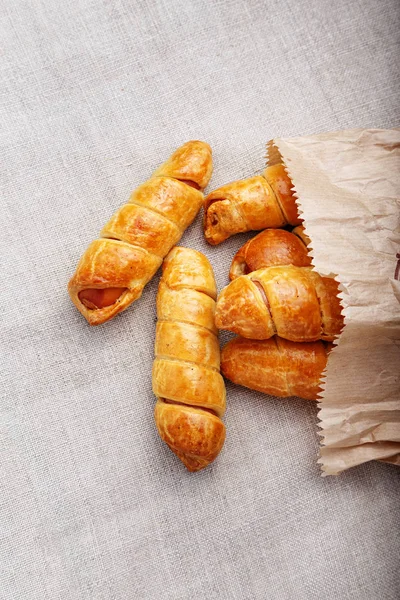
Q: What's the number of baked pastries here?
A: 6